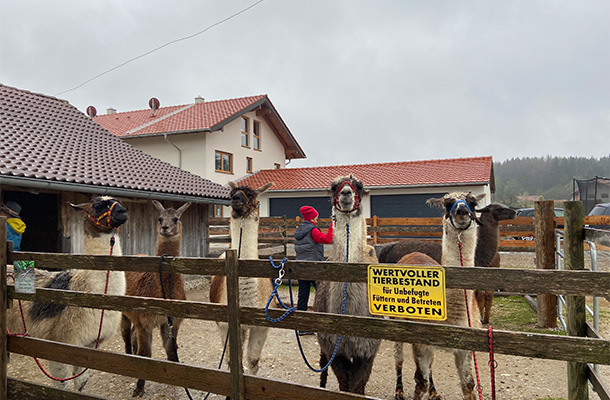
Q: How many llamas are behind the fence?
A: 6